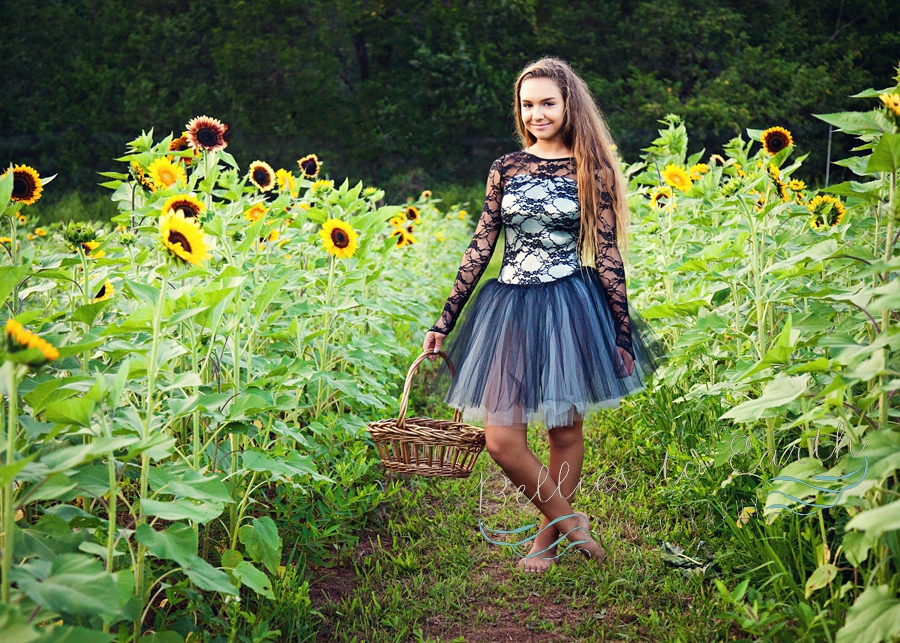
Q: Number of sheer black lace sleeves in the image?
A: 2